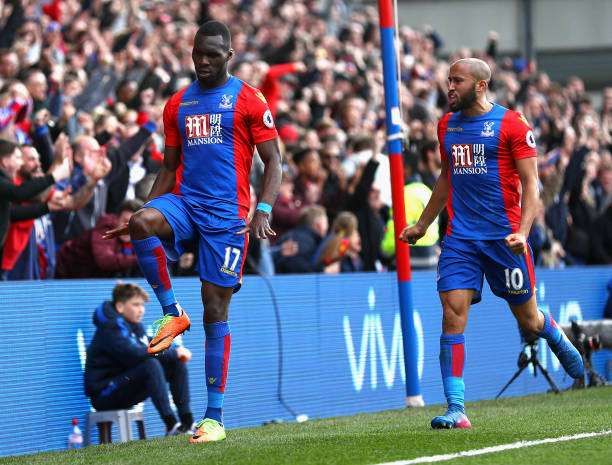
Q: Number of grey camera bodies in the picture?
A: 1